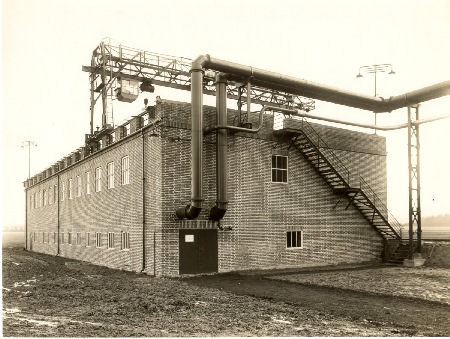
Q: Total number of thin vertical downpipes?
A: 3